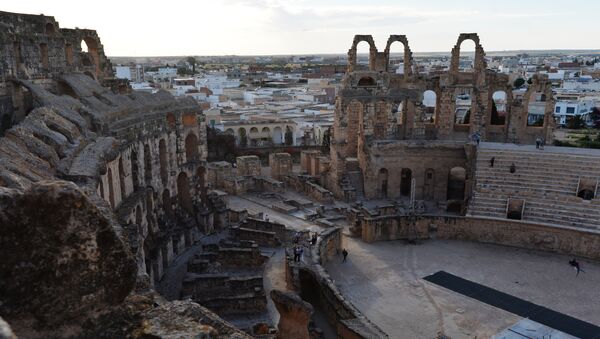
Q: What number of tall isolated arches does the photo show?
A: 3